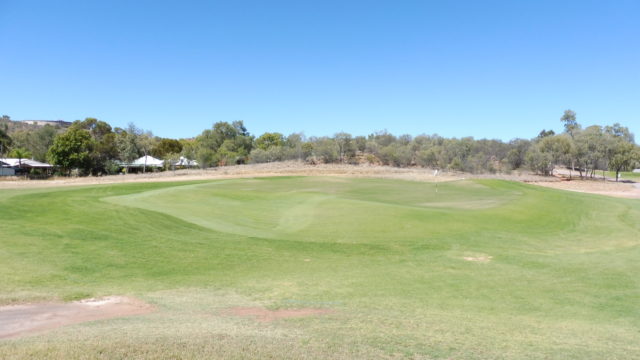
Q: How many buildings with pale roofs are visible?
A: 3